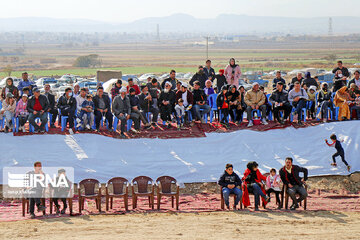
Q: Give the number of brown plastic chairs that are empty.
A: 4